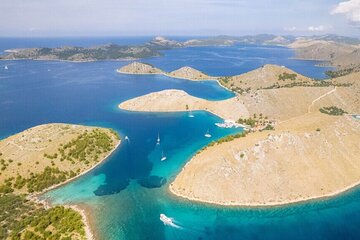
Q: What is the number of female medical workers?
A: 0